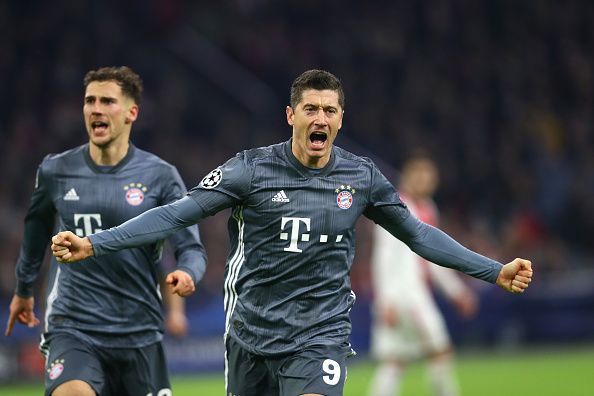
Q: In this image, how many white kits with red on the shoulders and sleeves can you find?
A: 1